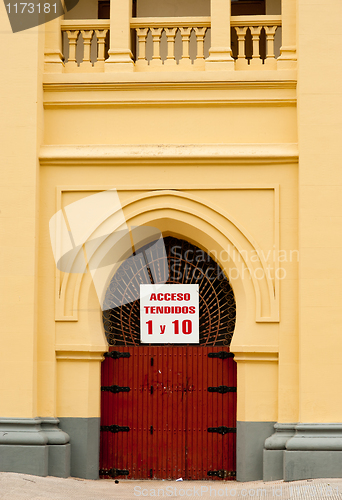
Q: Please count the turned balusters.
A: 11